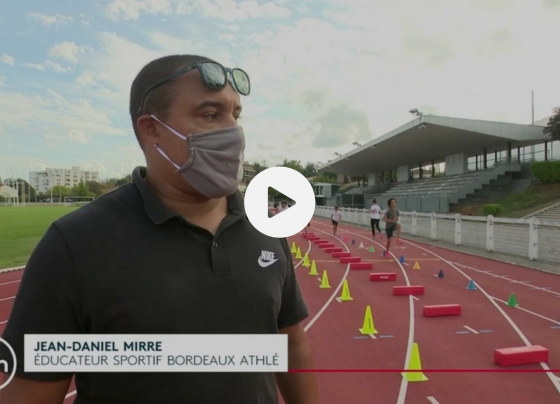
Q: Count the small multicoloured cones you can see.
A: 11